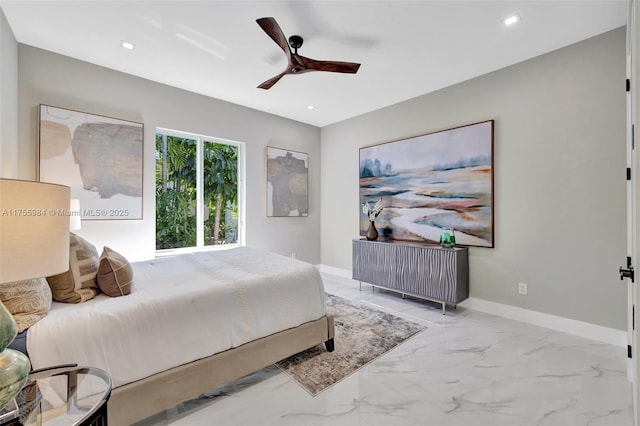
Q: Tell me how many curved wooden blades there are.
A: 3